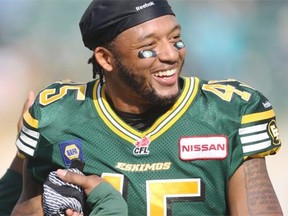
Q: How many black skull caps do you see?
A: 1